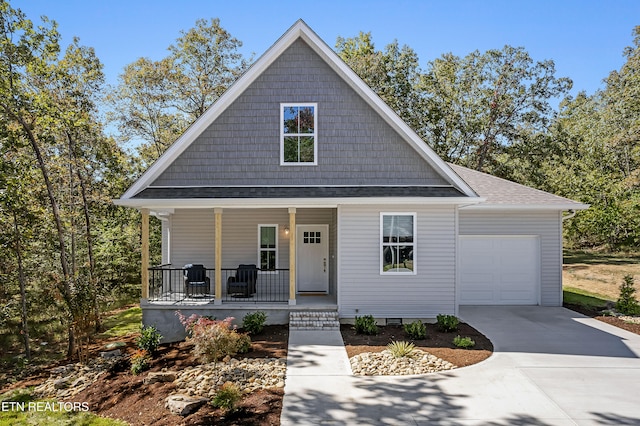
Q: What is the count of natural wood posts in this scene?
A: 3